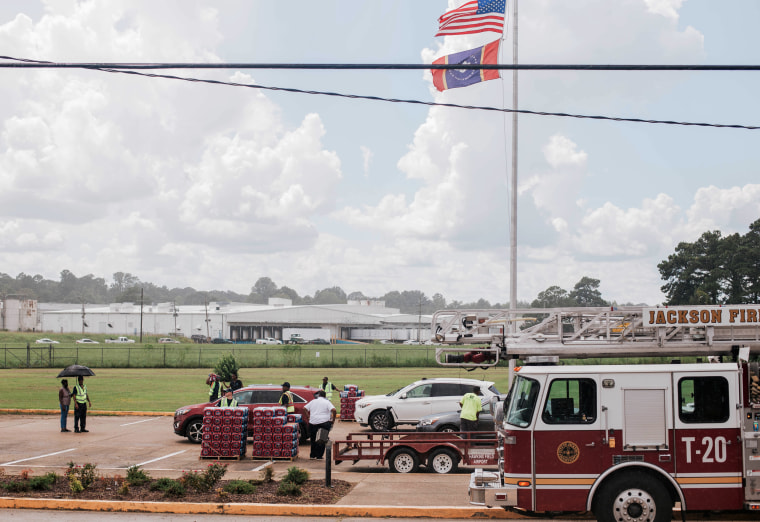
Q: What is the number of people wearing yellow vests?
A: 5